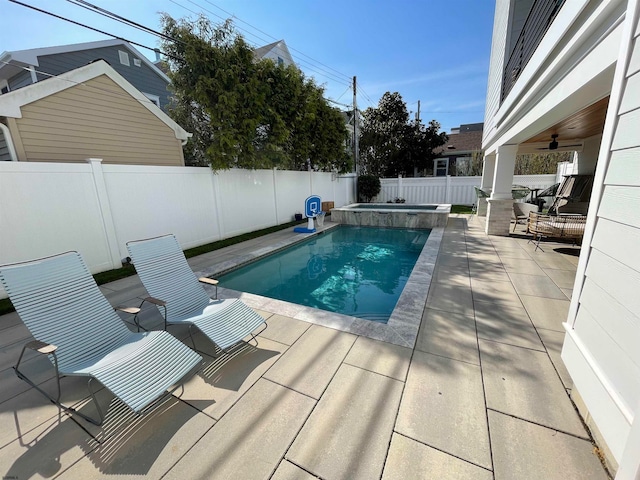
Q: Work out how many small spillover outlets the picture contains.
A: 3